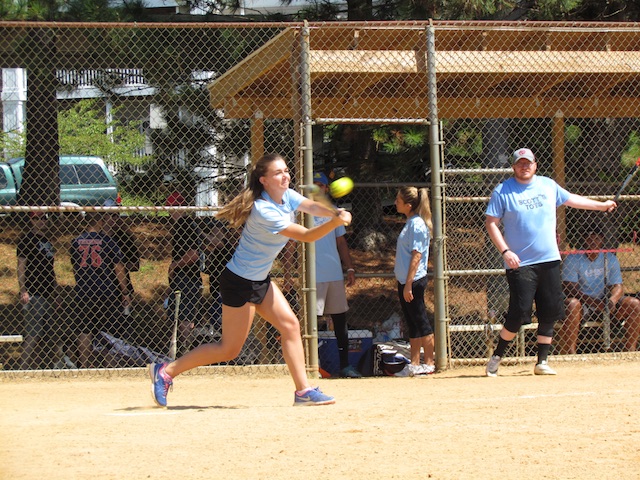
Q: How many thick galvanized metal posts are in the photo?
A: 2